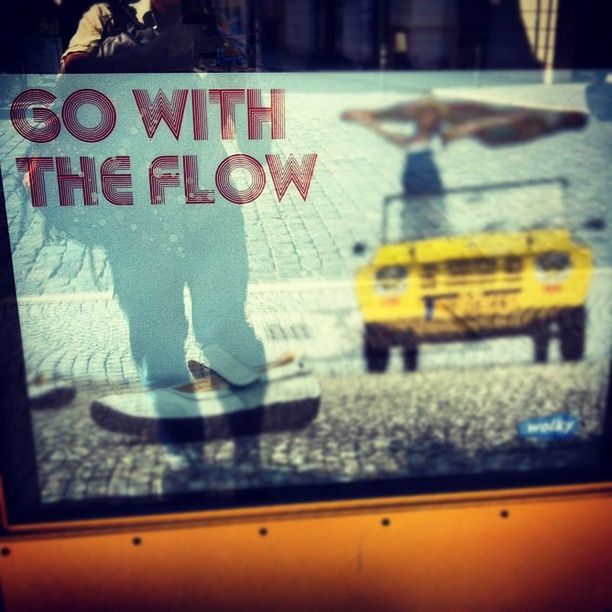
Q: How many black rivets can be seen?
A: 5